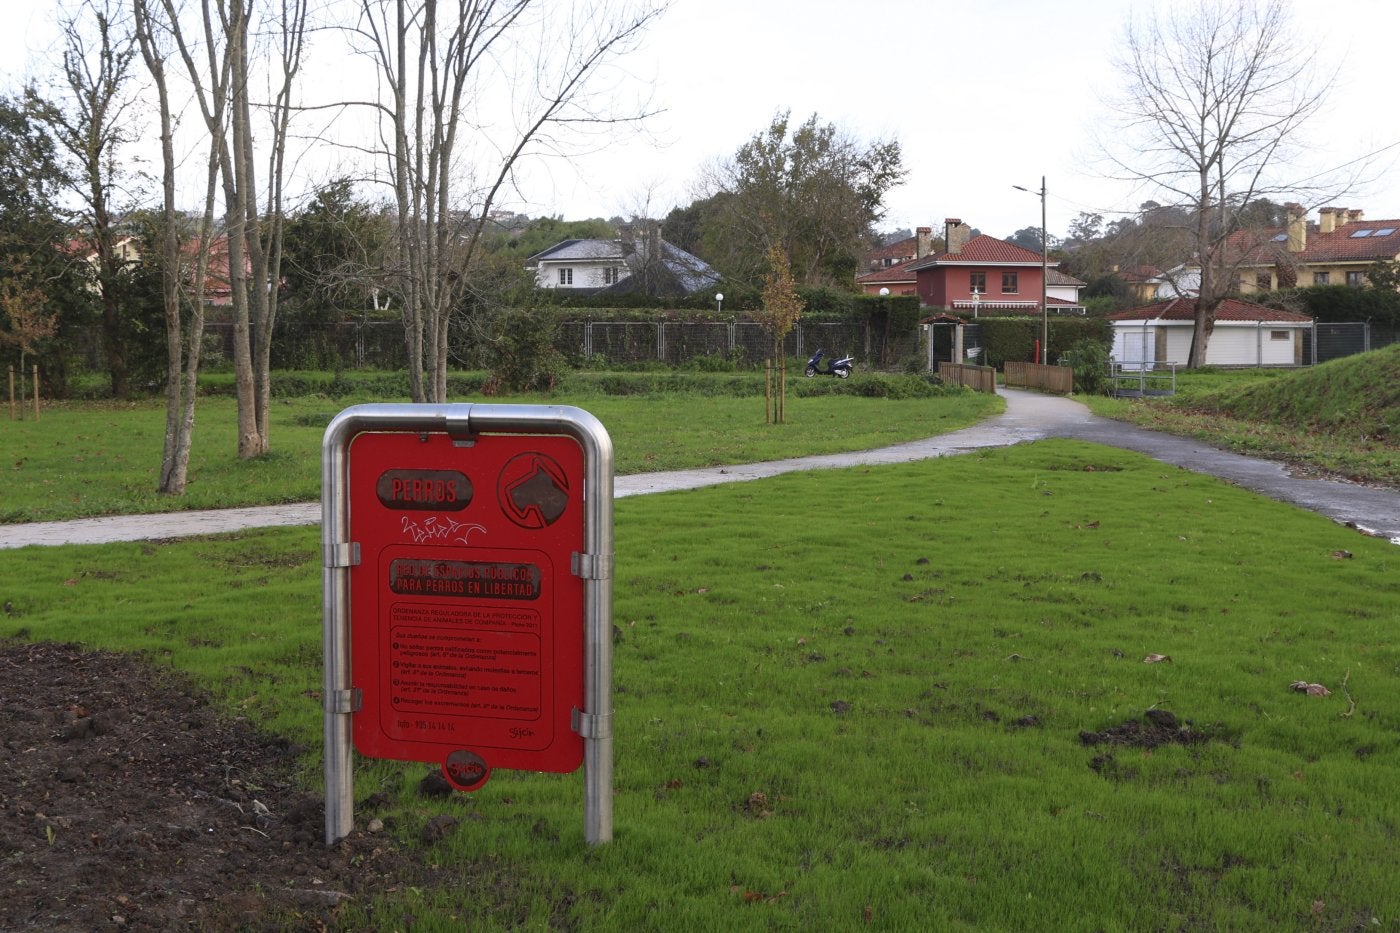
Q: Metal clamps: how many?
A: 5